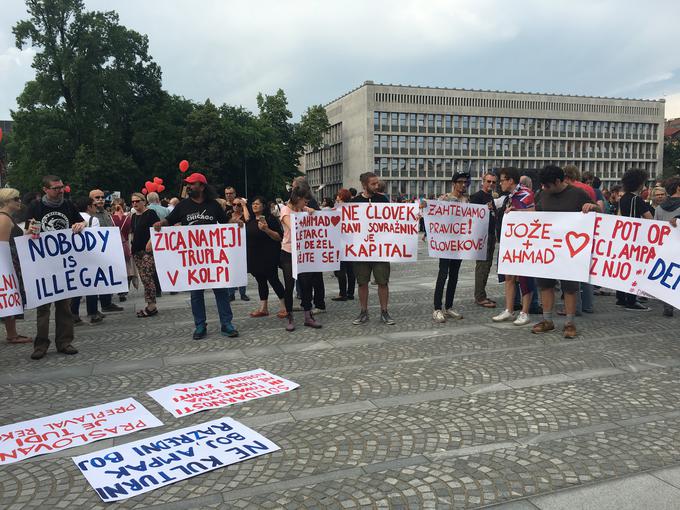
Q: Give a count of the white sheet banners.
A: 12